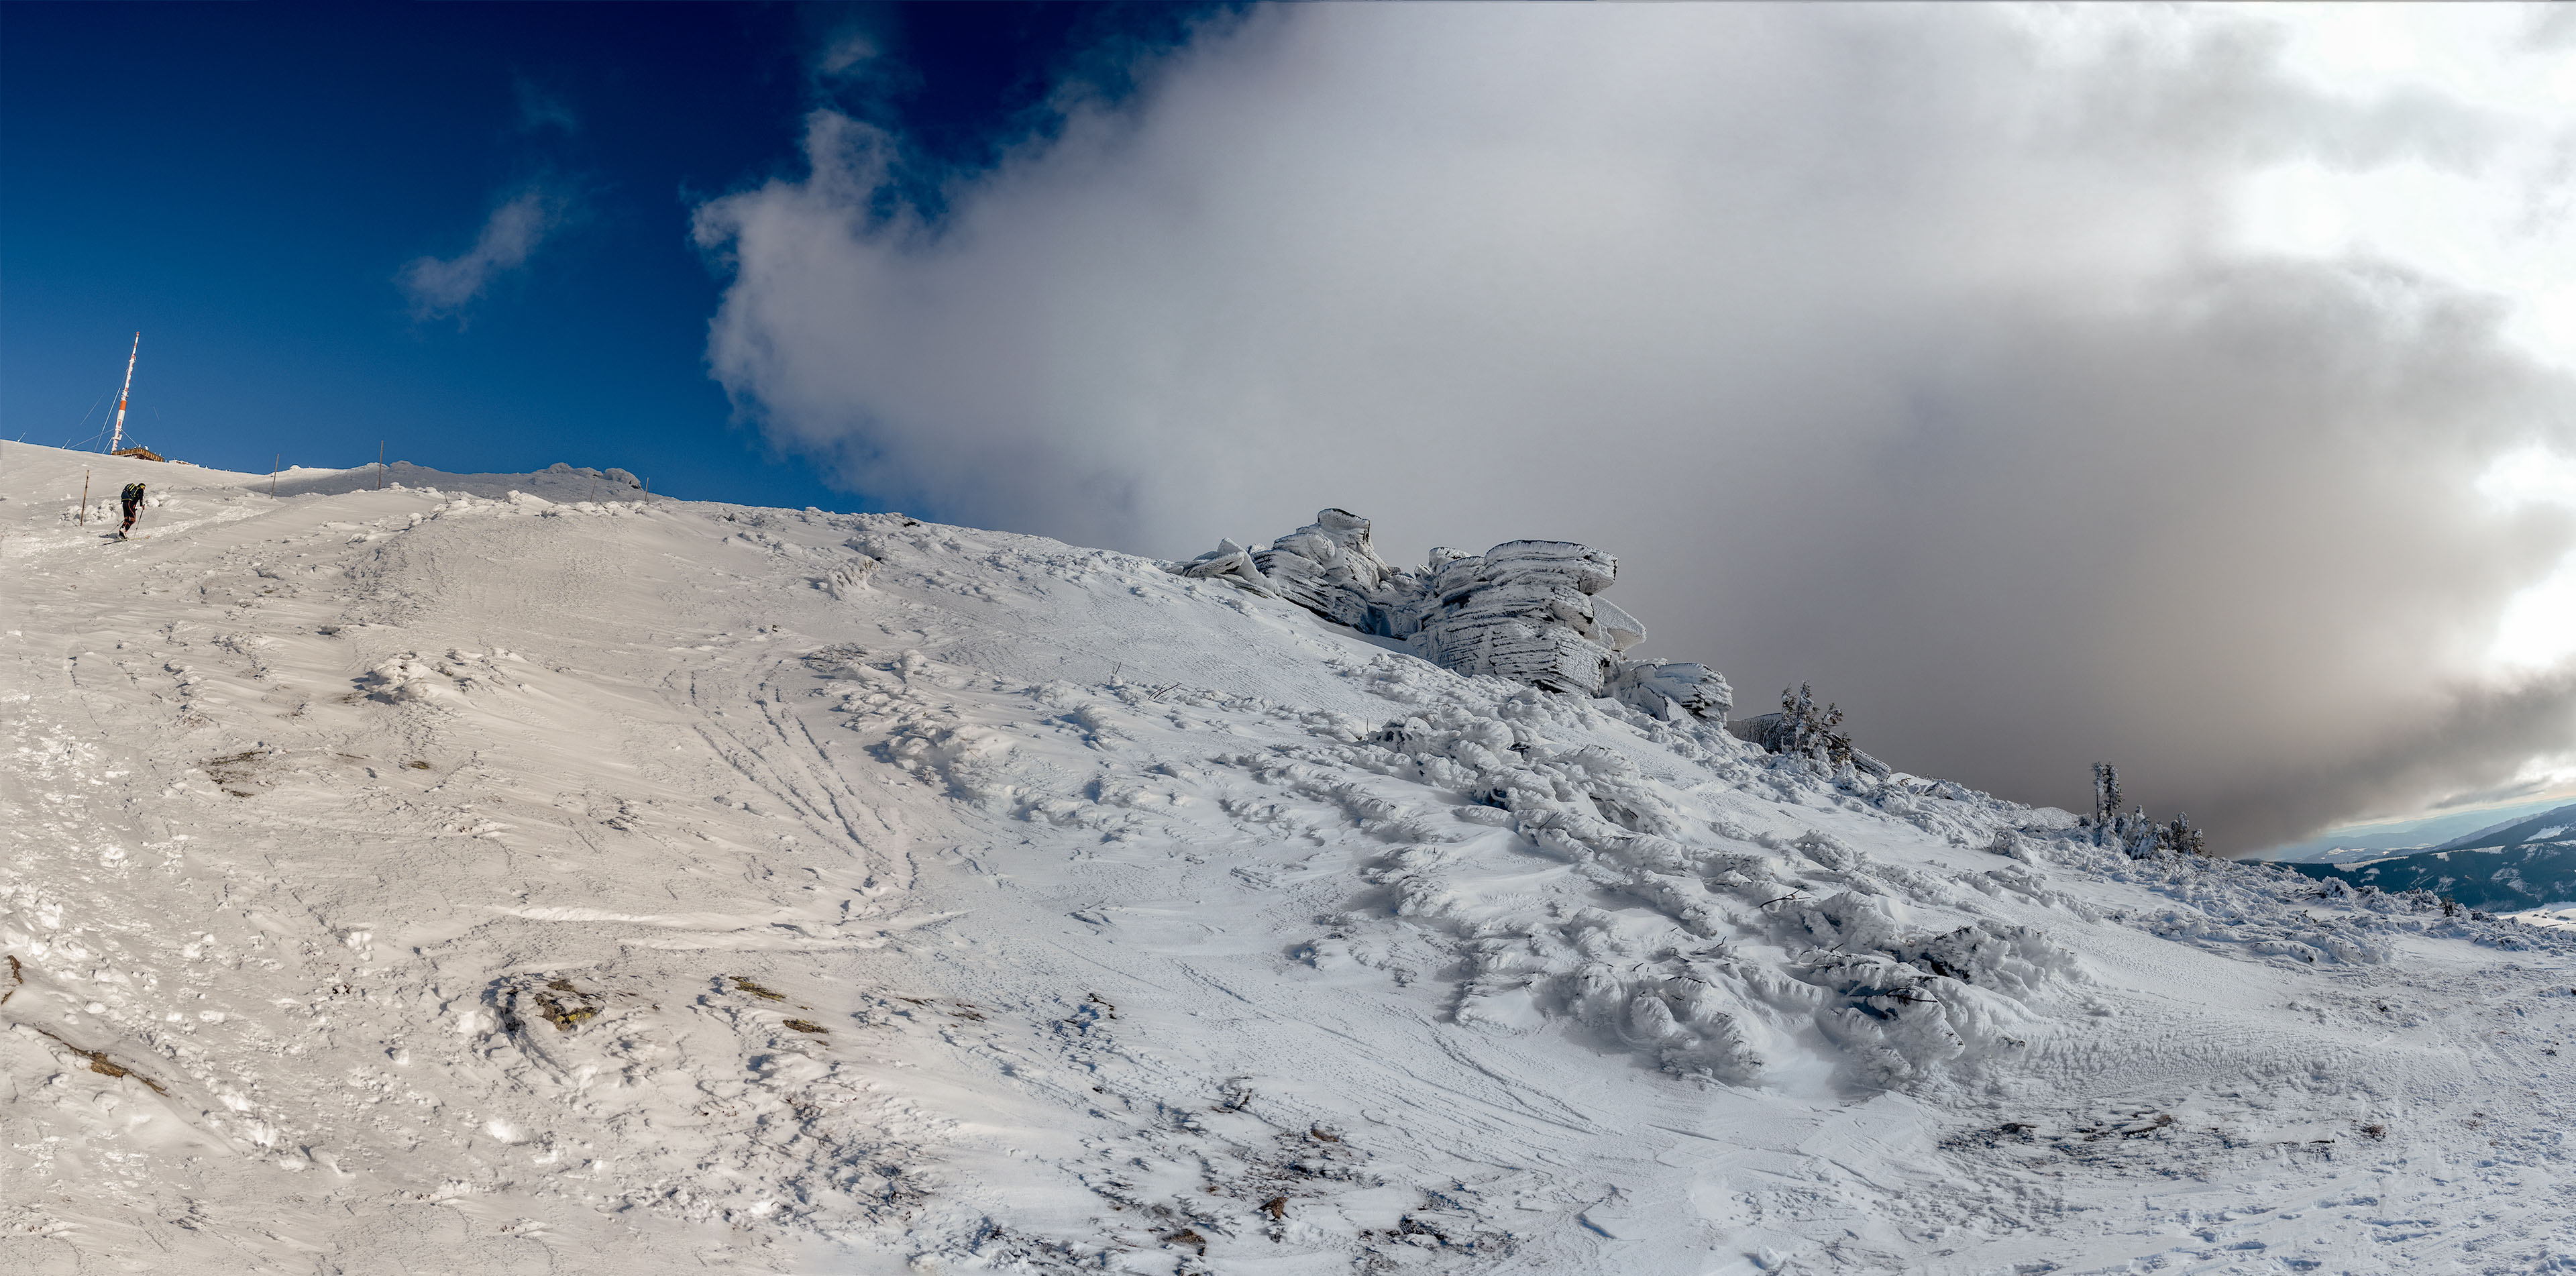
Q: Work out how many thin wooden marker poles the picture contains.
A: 5